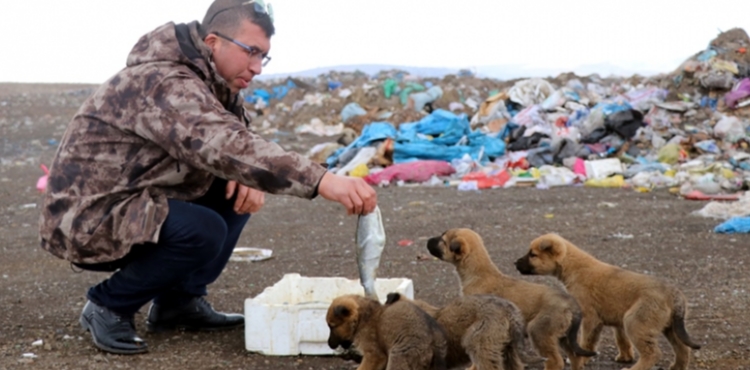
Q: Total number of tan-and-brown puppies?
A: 4